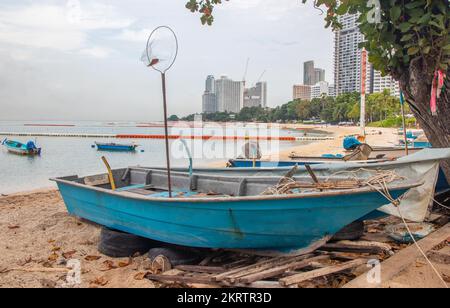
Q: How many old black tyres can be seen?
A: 3